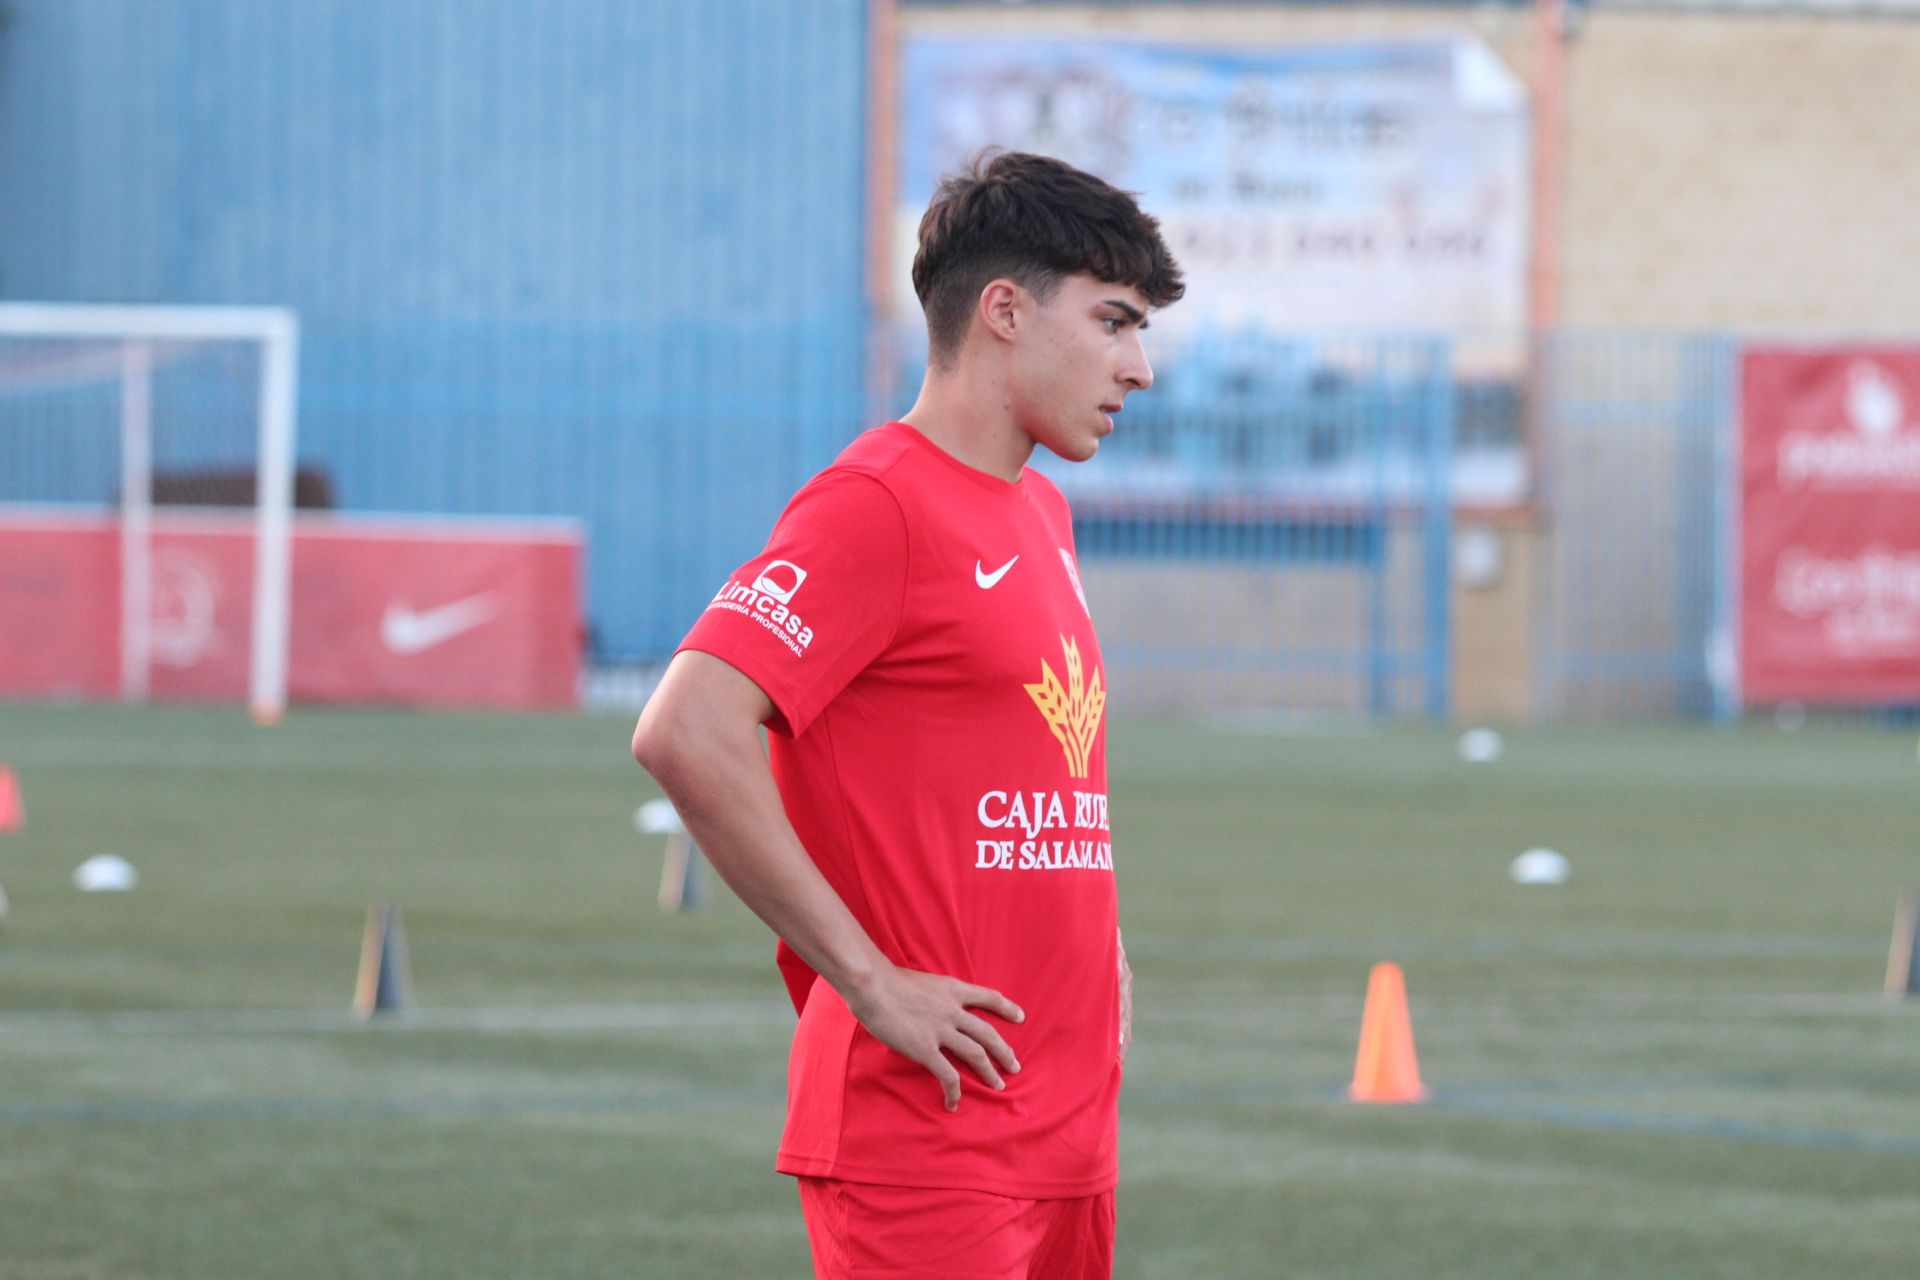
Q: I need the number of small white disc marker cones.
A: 4